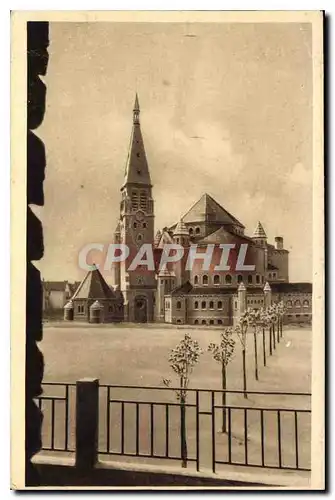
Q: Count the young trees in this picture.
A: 9